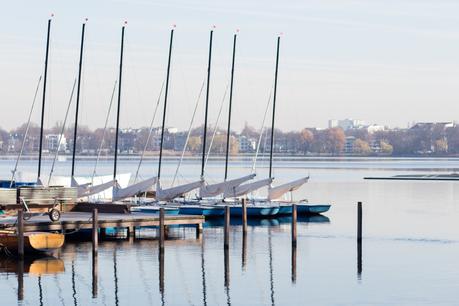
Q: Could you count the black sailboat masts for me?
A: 7